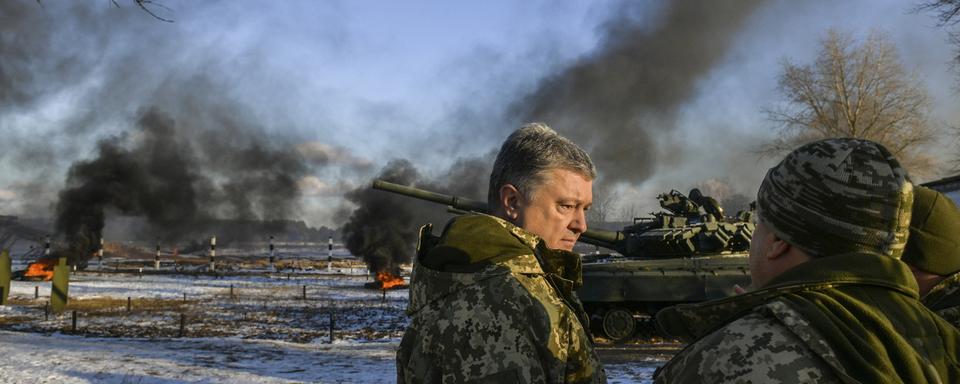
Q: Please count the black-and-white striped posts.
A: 6